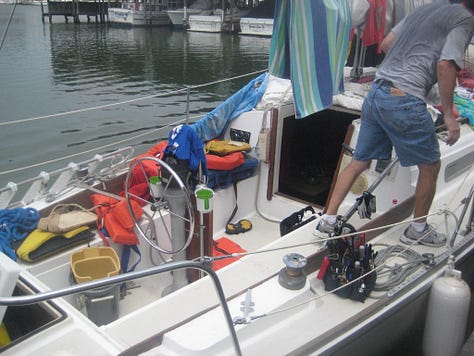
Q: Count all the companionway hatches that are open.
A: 1